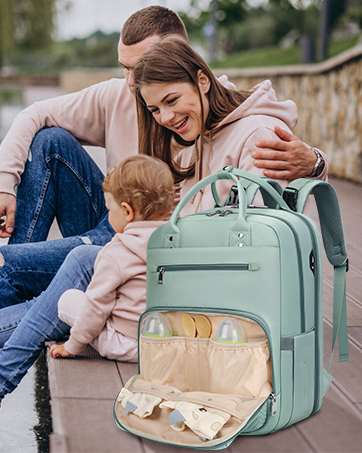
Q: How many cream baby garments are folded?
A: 2